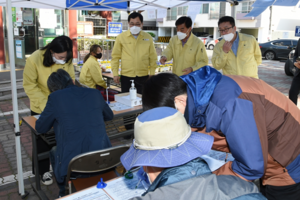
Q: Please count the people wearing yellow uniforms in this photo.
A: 5